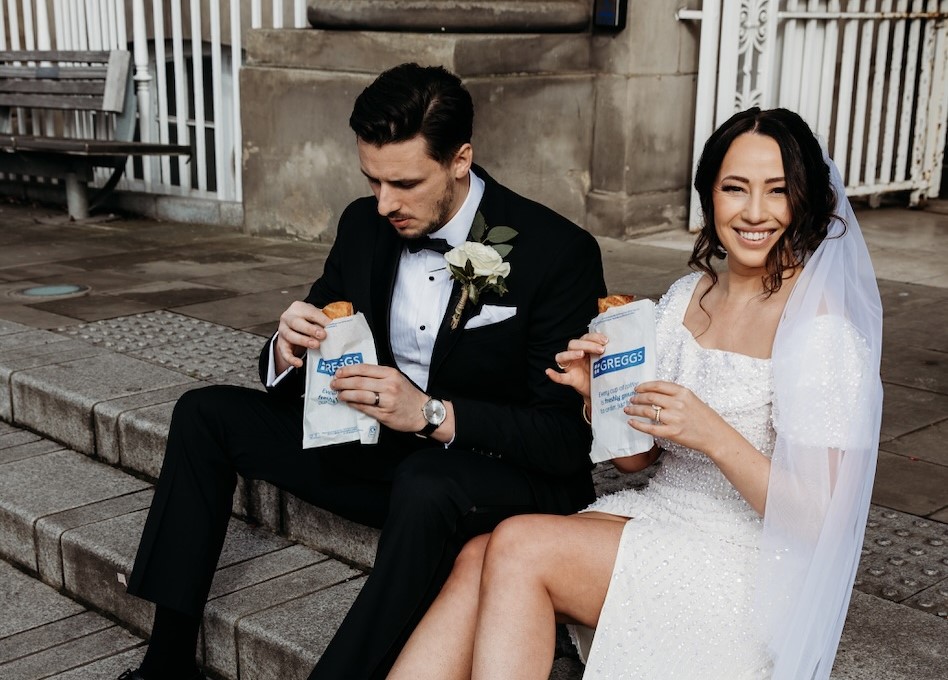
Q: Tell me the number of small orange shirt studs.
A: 0